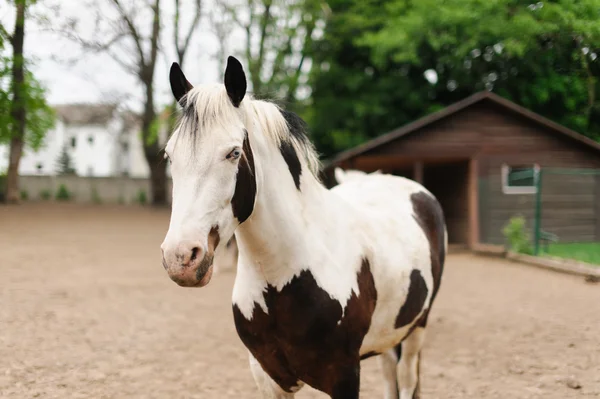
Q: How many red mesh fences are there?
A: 0